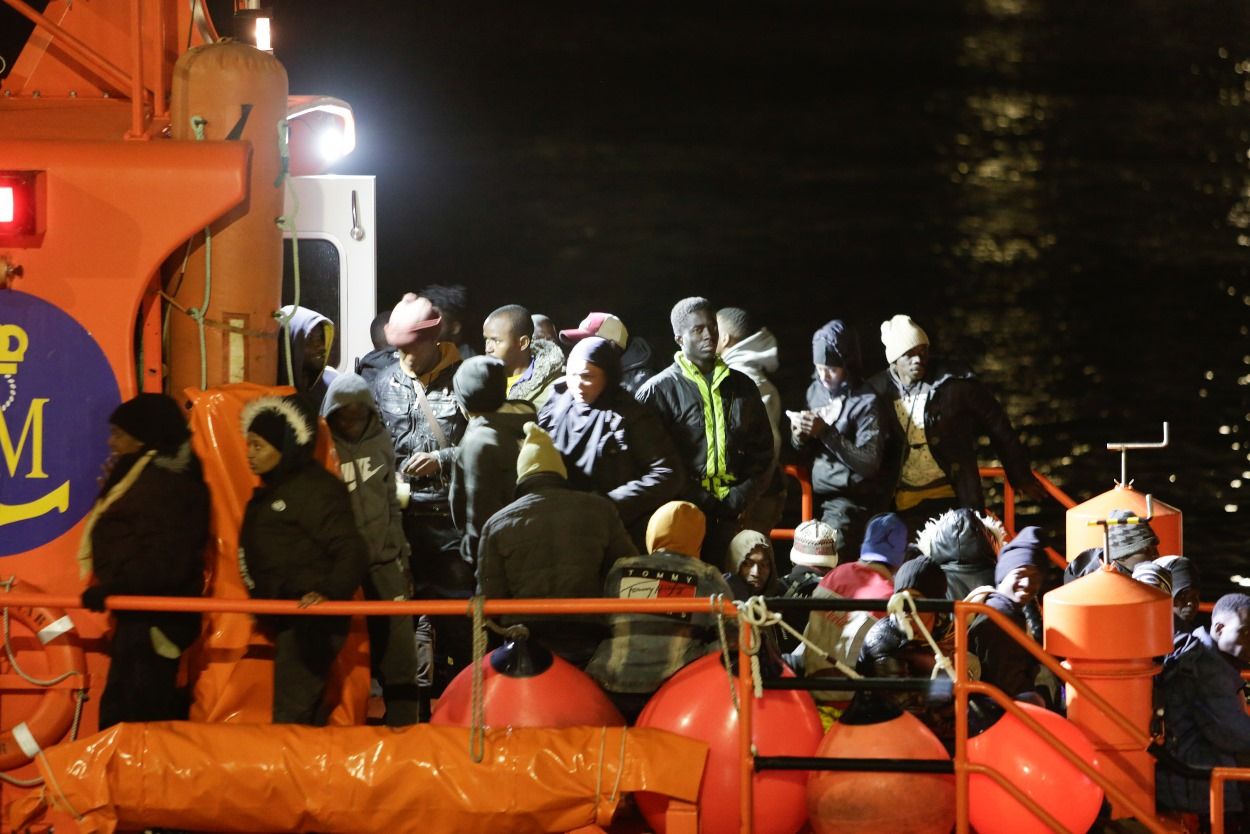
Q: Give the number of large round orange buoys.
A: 4